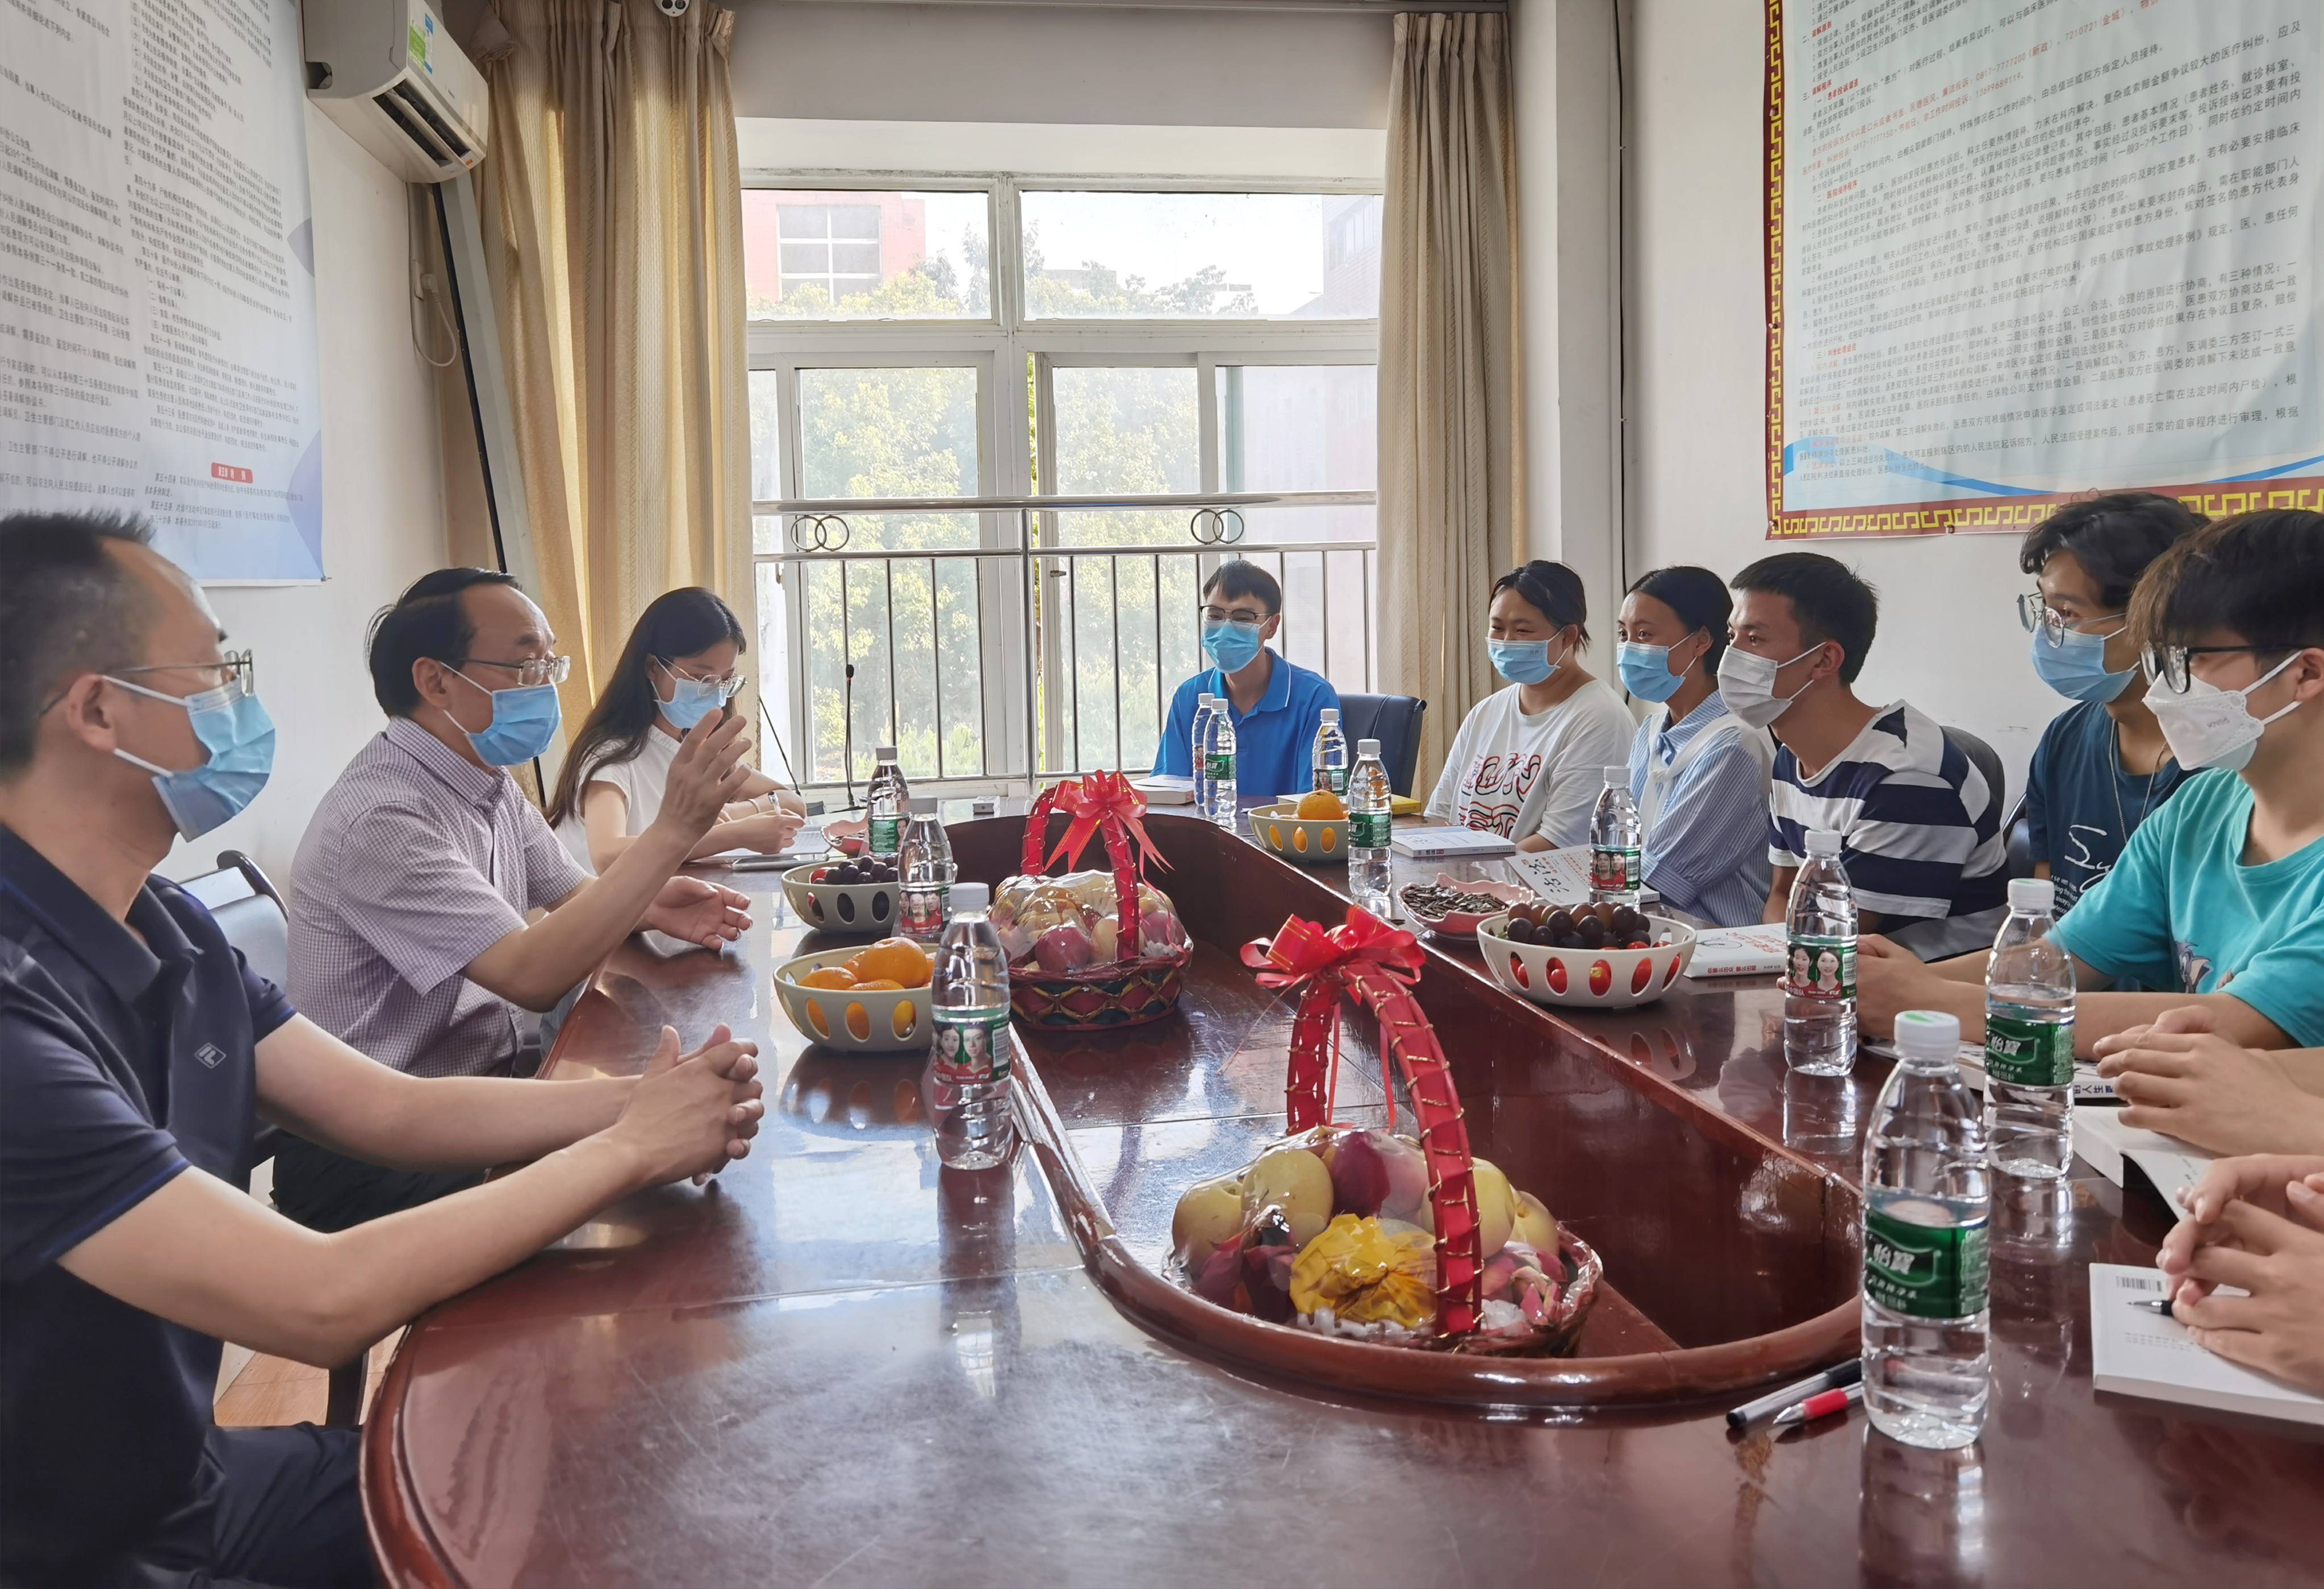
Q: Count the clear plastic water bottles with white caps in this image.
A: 11